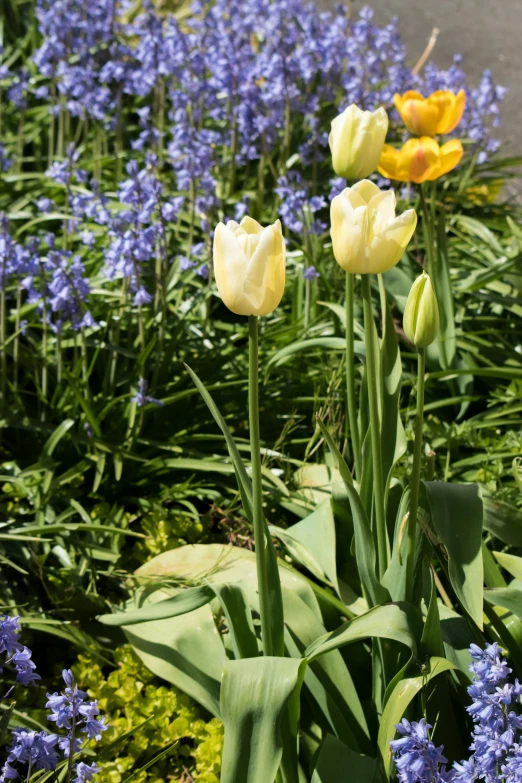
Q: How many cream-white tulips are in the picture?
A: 3